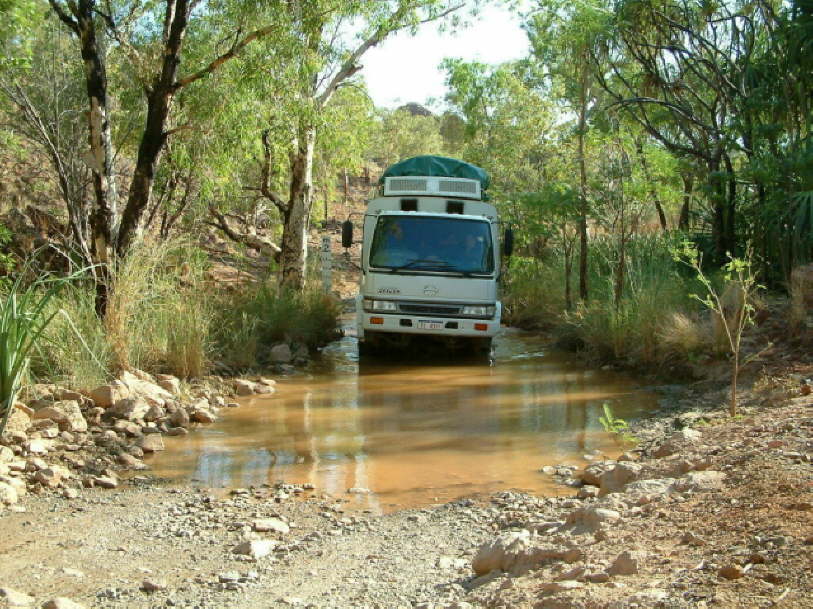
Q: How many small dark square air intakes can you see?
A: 2